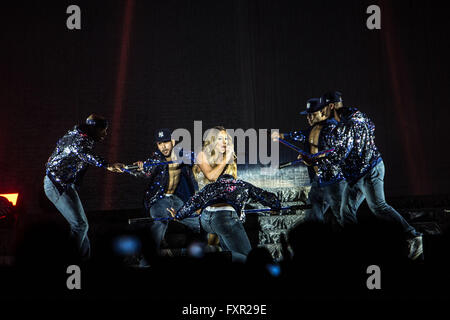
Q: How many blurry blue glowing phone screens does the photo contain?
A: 3